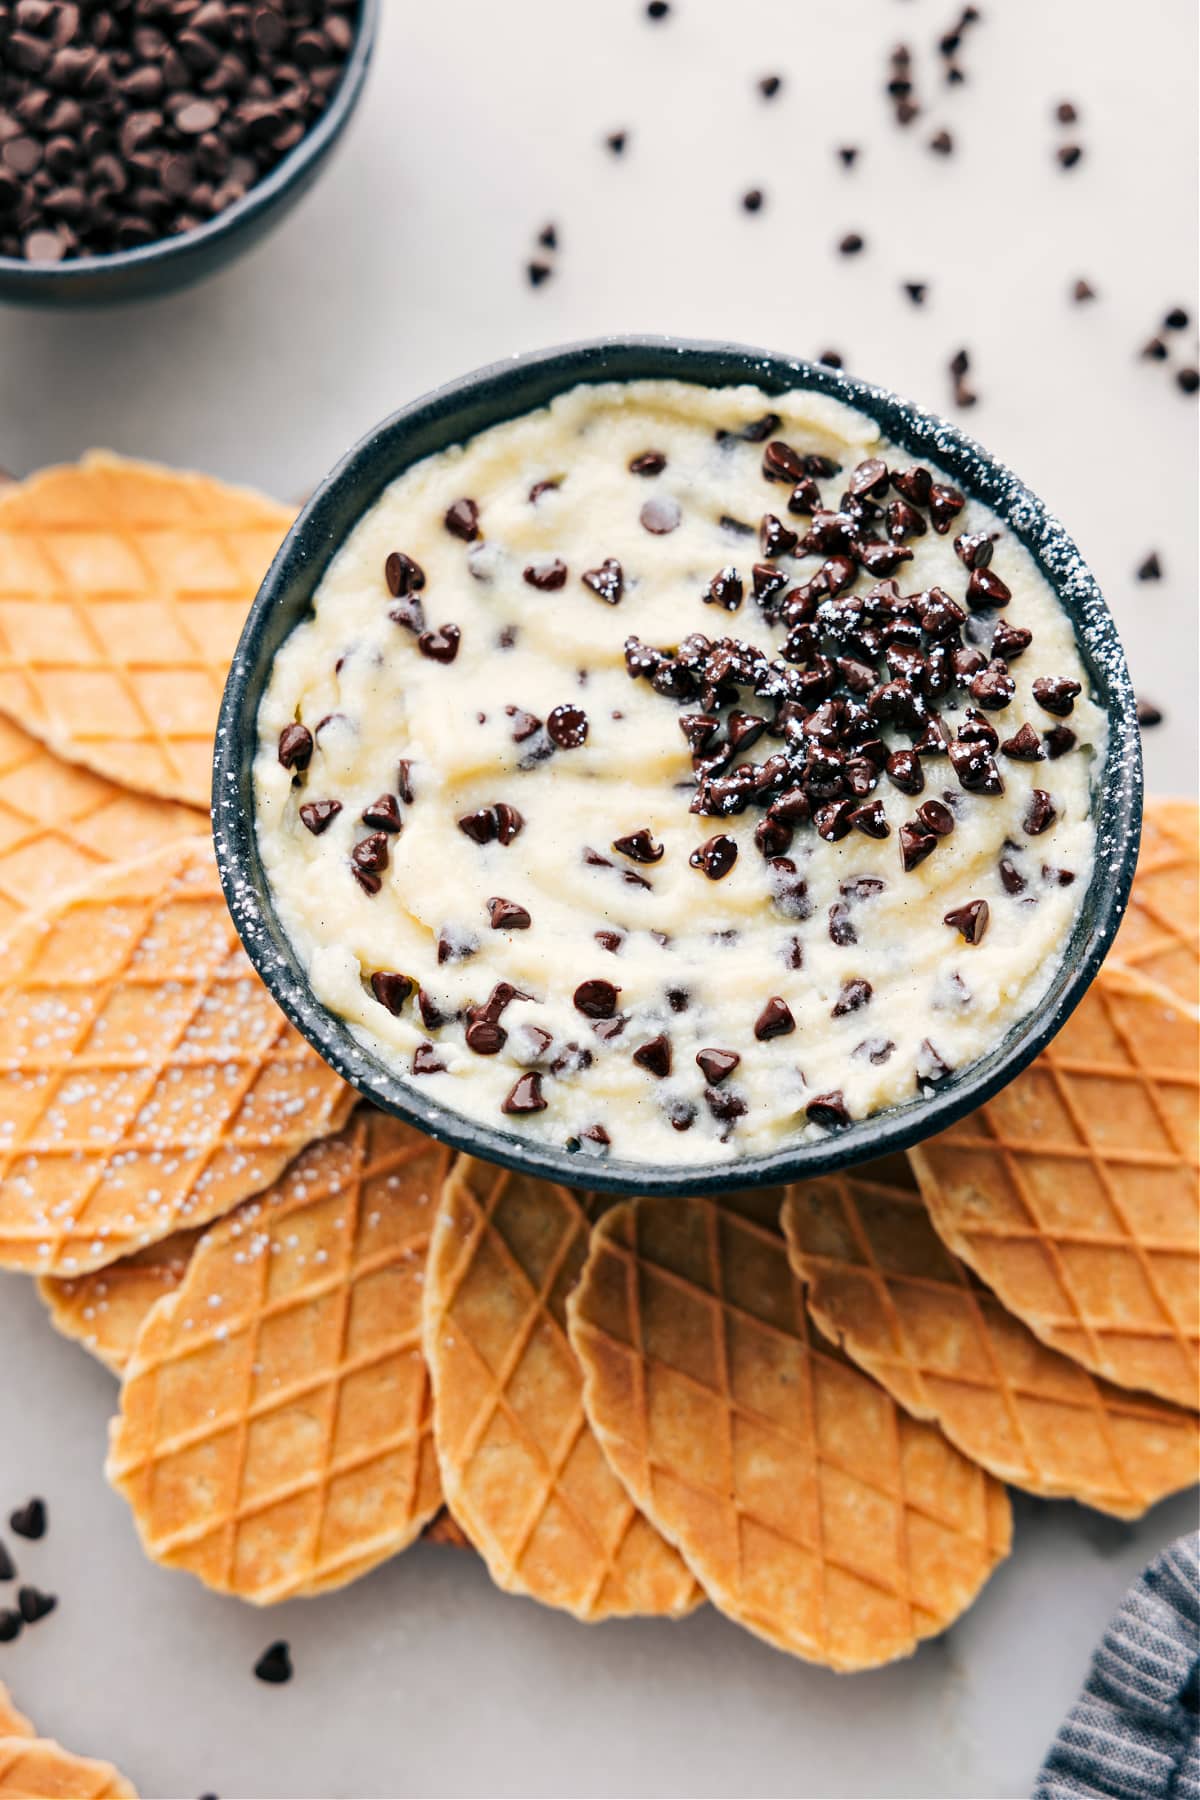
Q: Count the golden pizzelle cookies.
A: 12